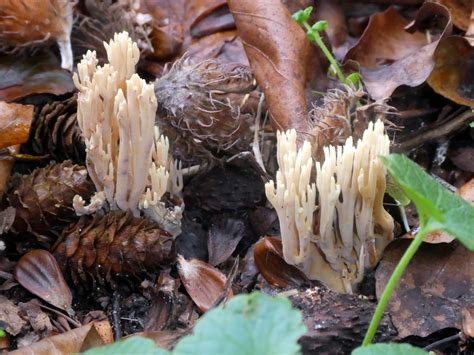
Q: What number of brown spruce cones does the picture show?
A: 3